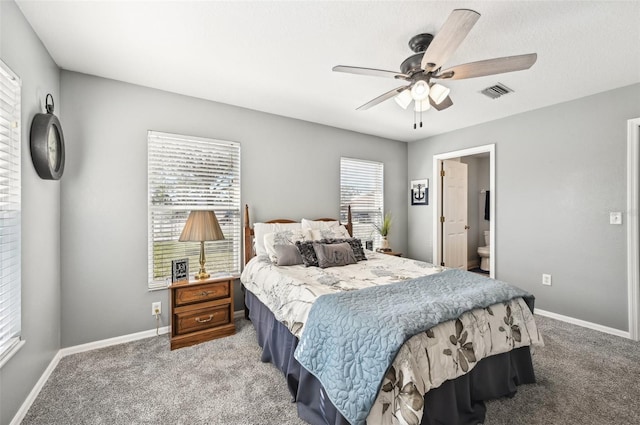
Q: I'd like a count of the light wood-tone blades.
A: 5